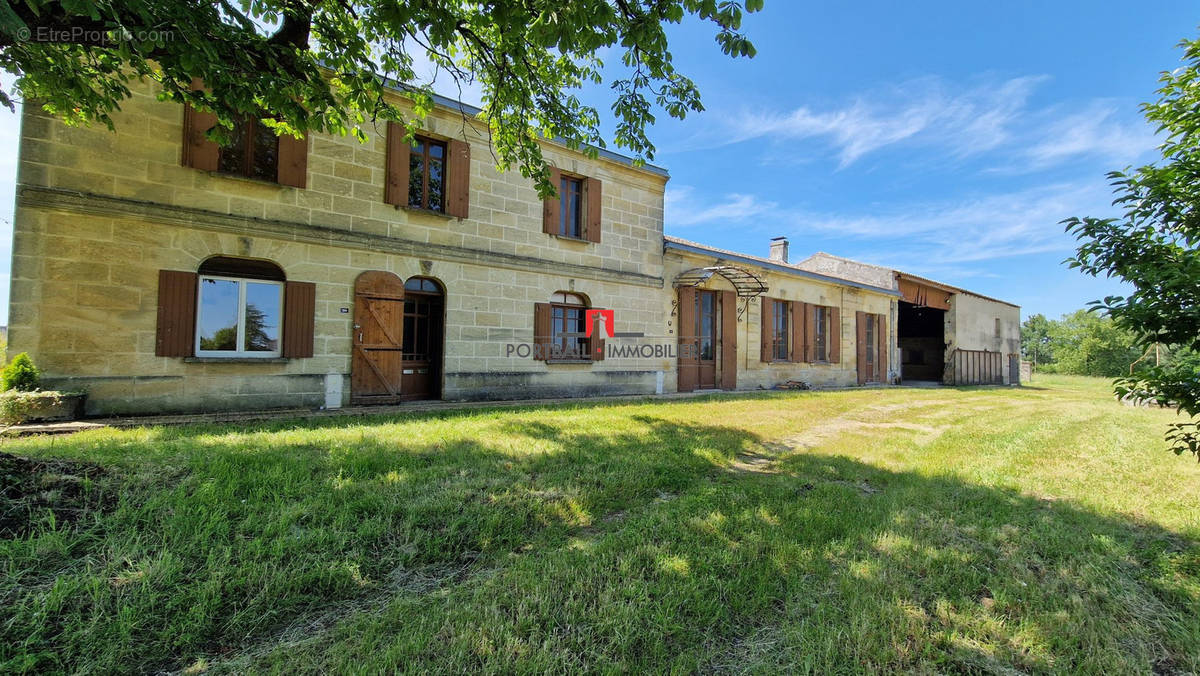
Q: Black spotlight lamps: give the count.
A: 1